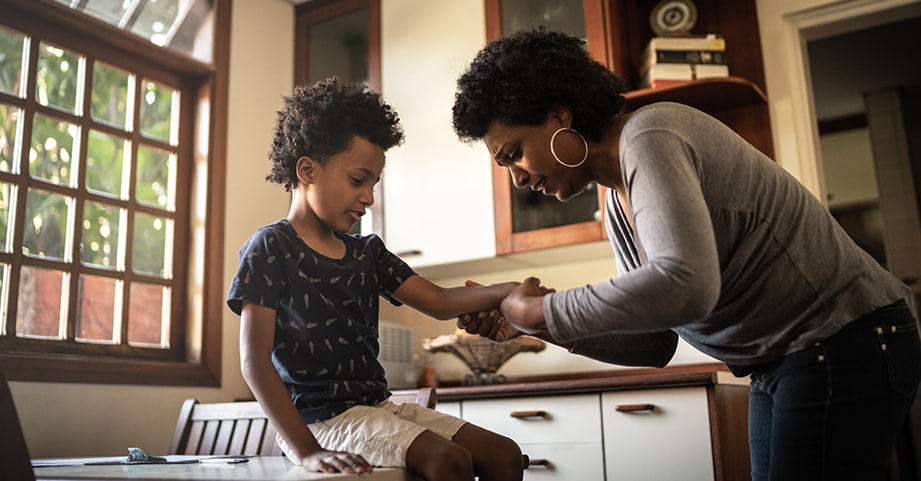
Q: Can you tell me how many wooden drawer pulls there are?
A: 3